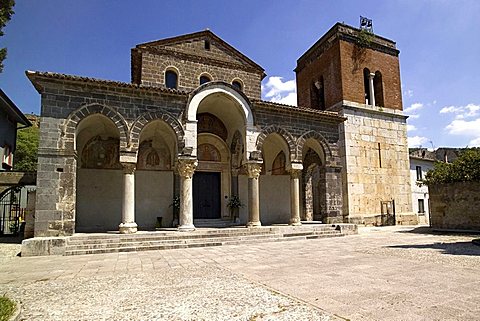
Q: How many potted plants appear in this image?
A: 2